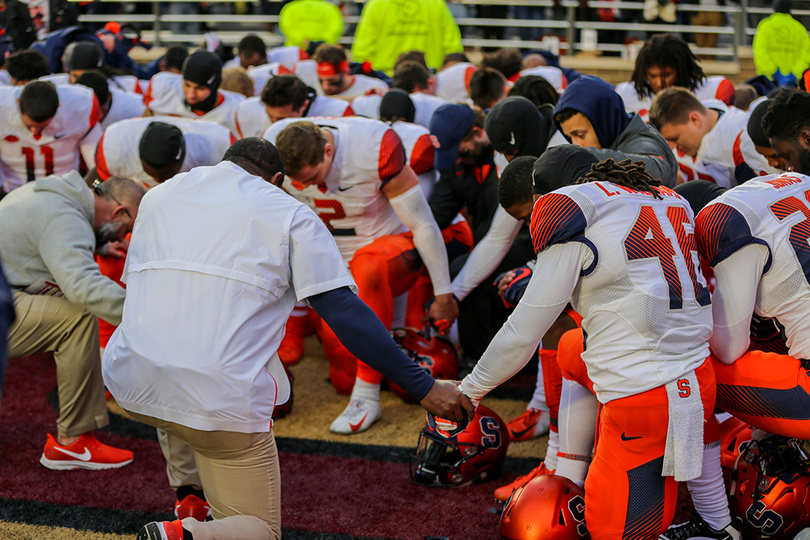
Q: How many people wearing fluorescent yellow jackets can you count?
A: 3